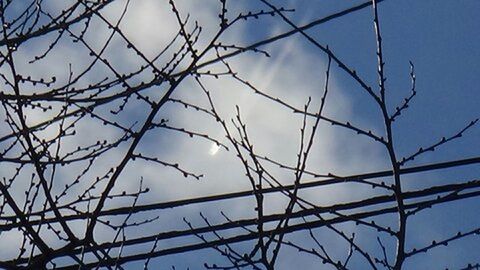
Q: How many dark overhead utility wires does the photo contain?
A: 4